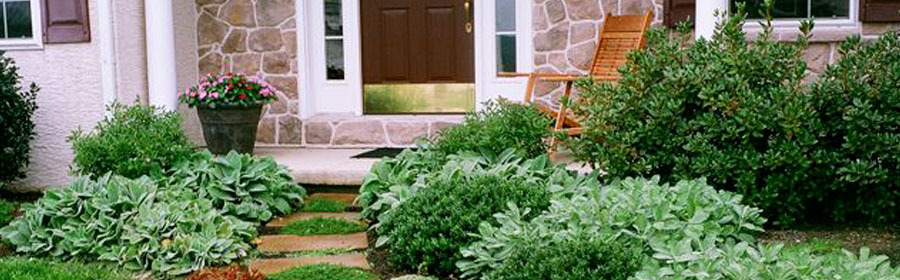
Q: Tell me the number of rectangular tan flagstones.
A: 4